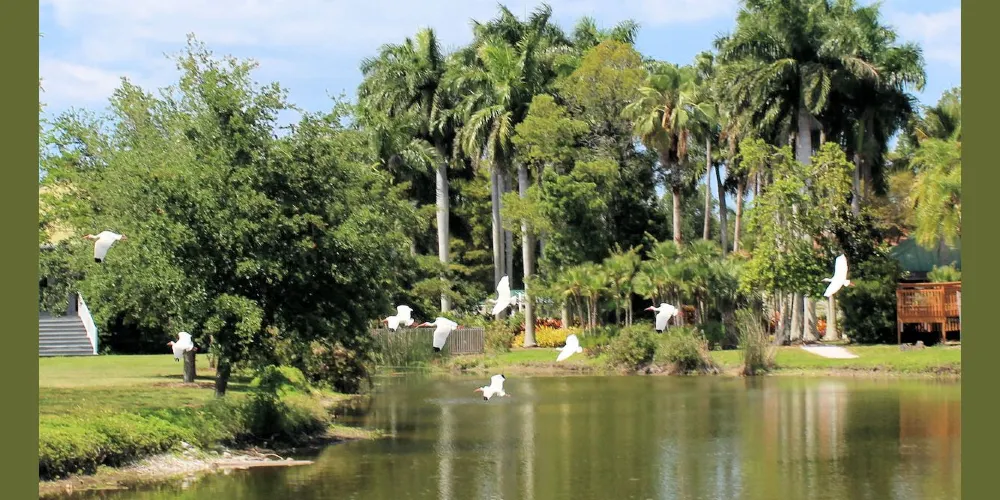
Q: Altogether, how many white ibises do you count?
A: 9